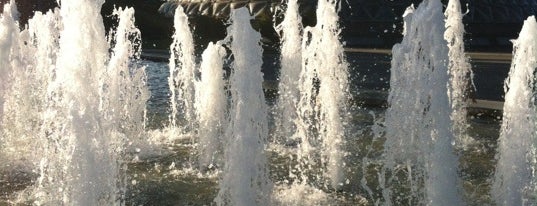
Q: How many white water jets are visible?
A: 12